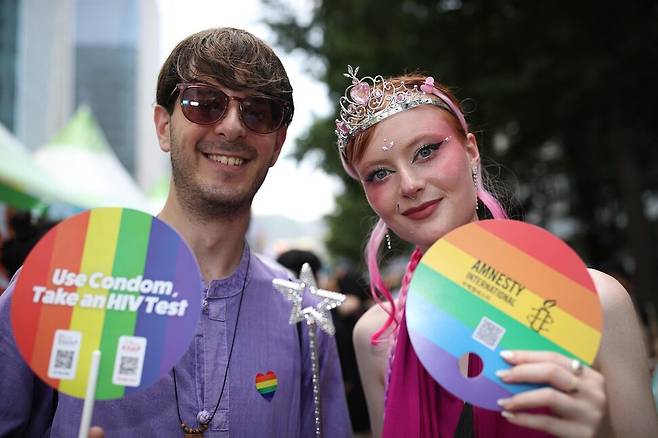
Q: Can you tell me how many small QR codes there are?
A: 3